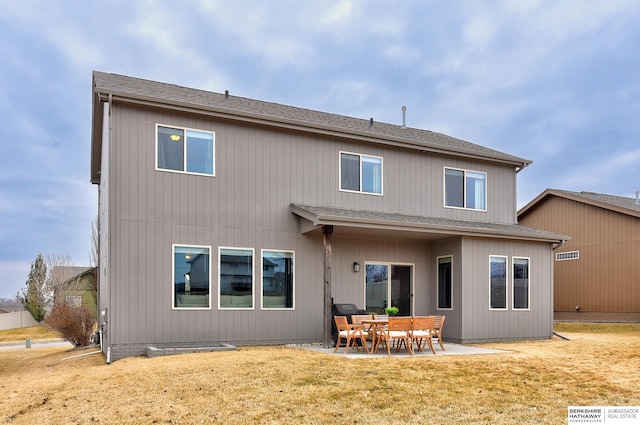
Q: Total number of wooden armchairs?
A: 6